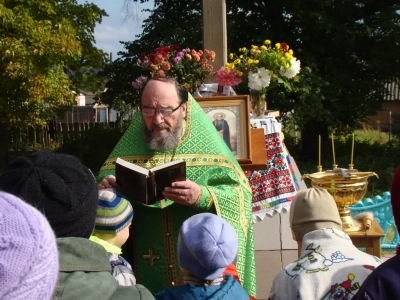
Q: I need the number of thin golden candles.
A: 3